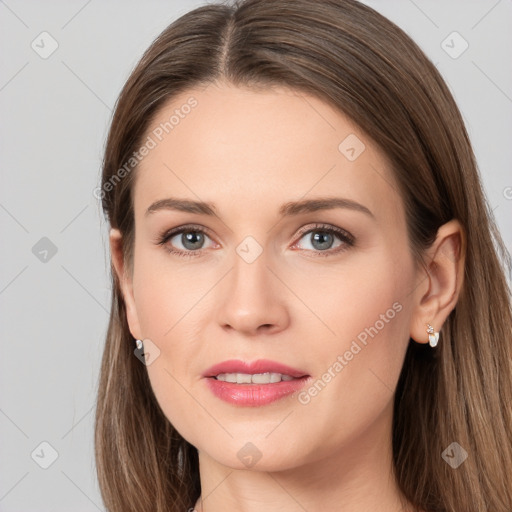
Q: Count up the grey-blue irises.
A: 2